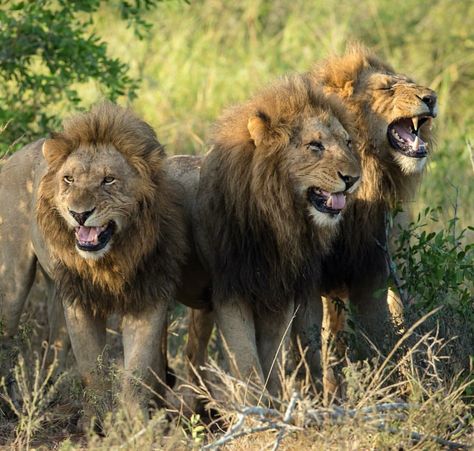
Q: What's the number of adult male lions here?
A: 3